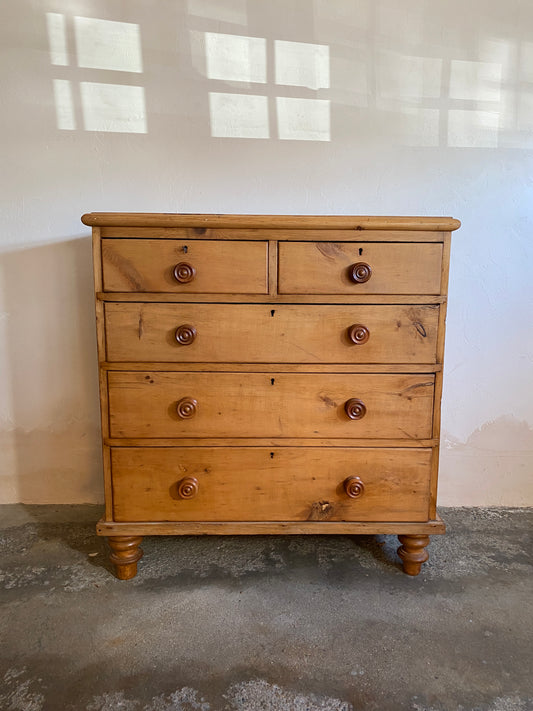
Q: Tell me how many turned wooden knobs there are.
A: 8